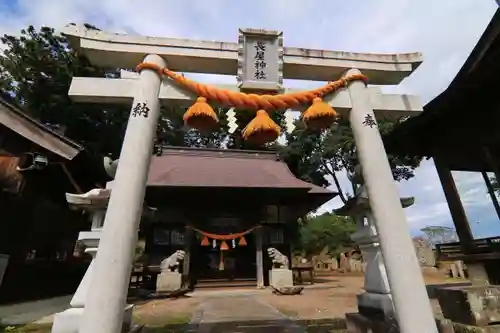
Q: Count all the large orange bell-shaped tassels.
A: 3